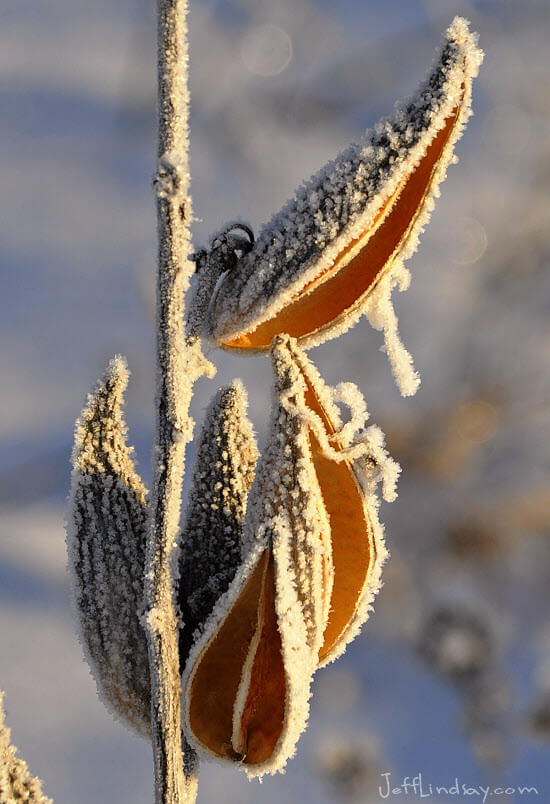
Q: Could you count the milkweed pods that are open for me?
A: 3